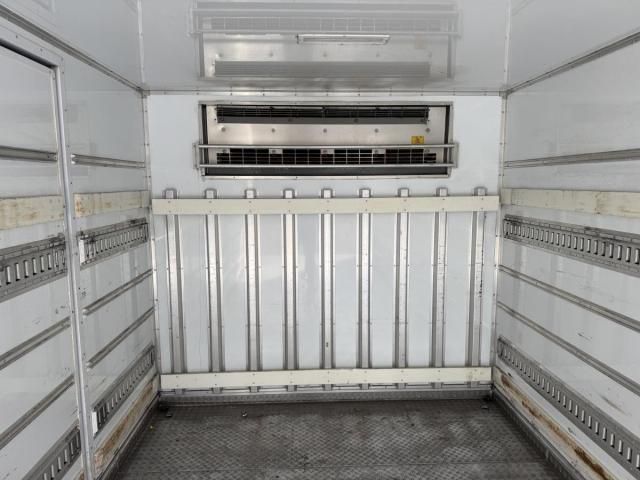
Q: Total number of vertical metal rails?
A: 9